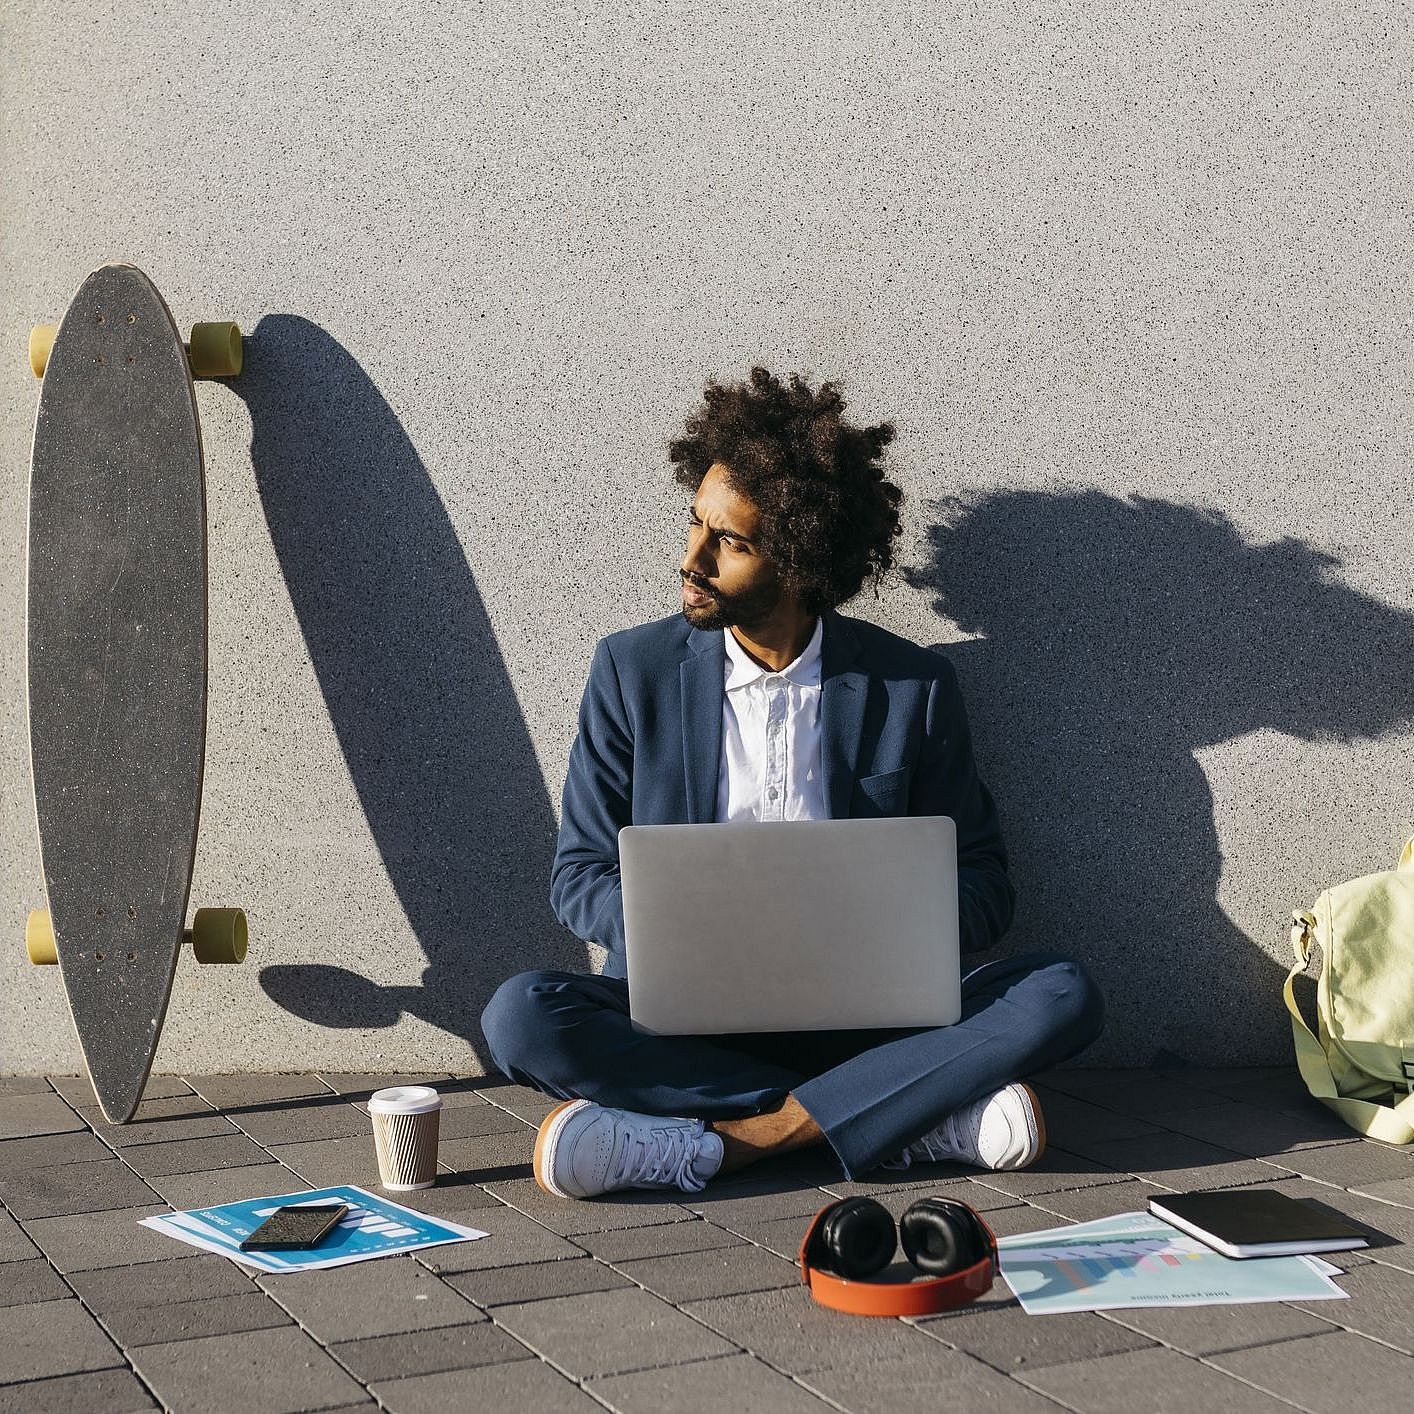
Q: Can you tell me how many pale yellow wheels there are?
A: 4